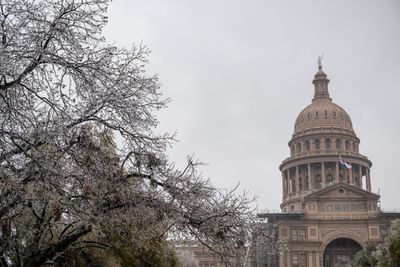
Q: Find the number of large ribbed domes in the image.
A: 1